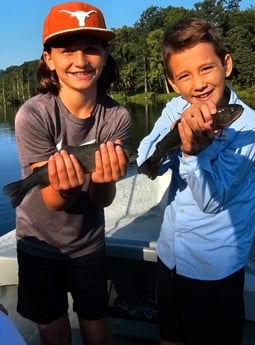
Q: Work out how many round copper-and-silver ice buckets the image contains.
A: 0